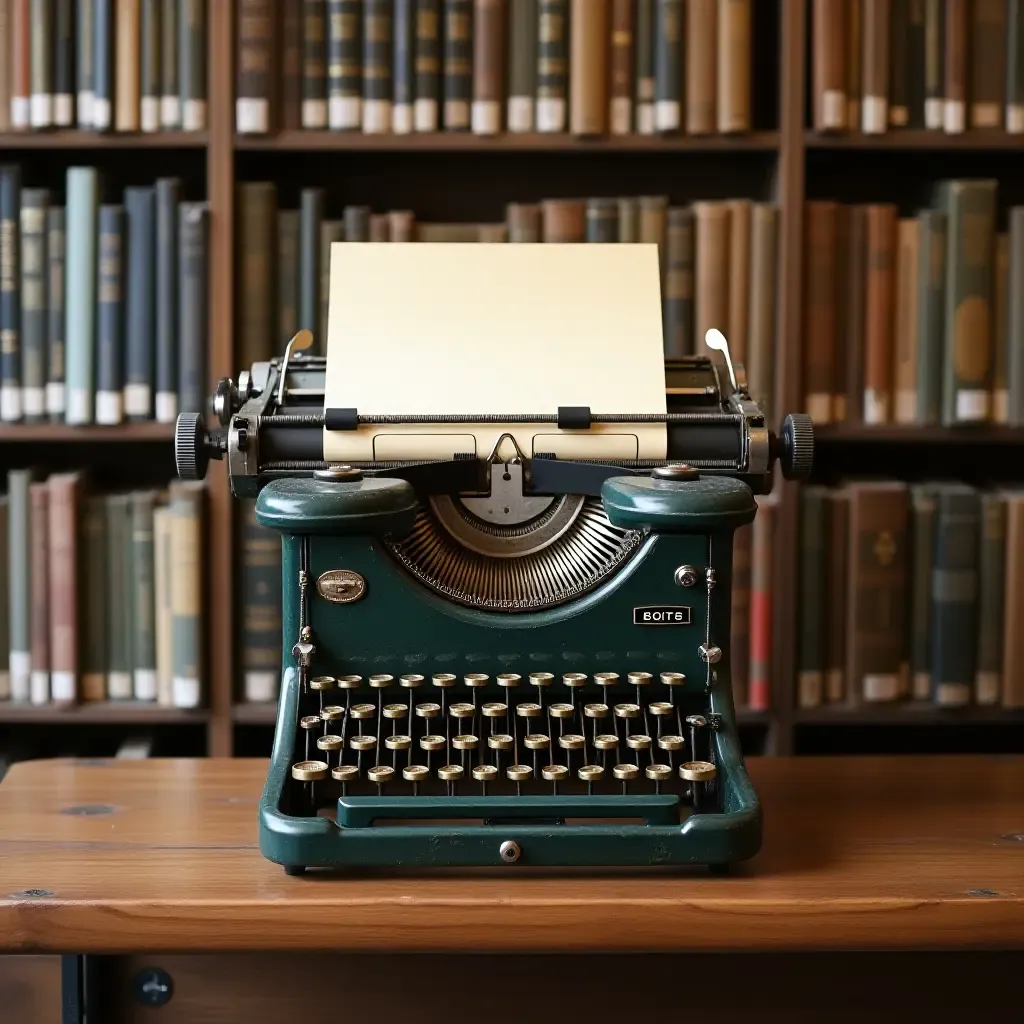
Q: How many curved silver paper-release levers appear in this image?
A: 2